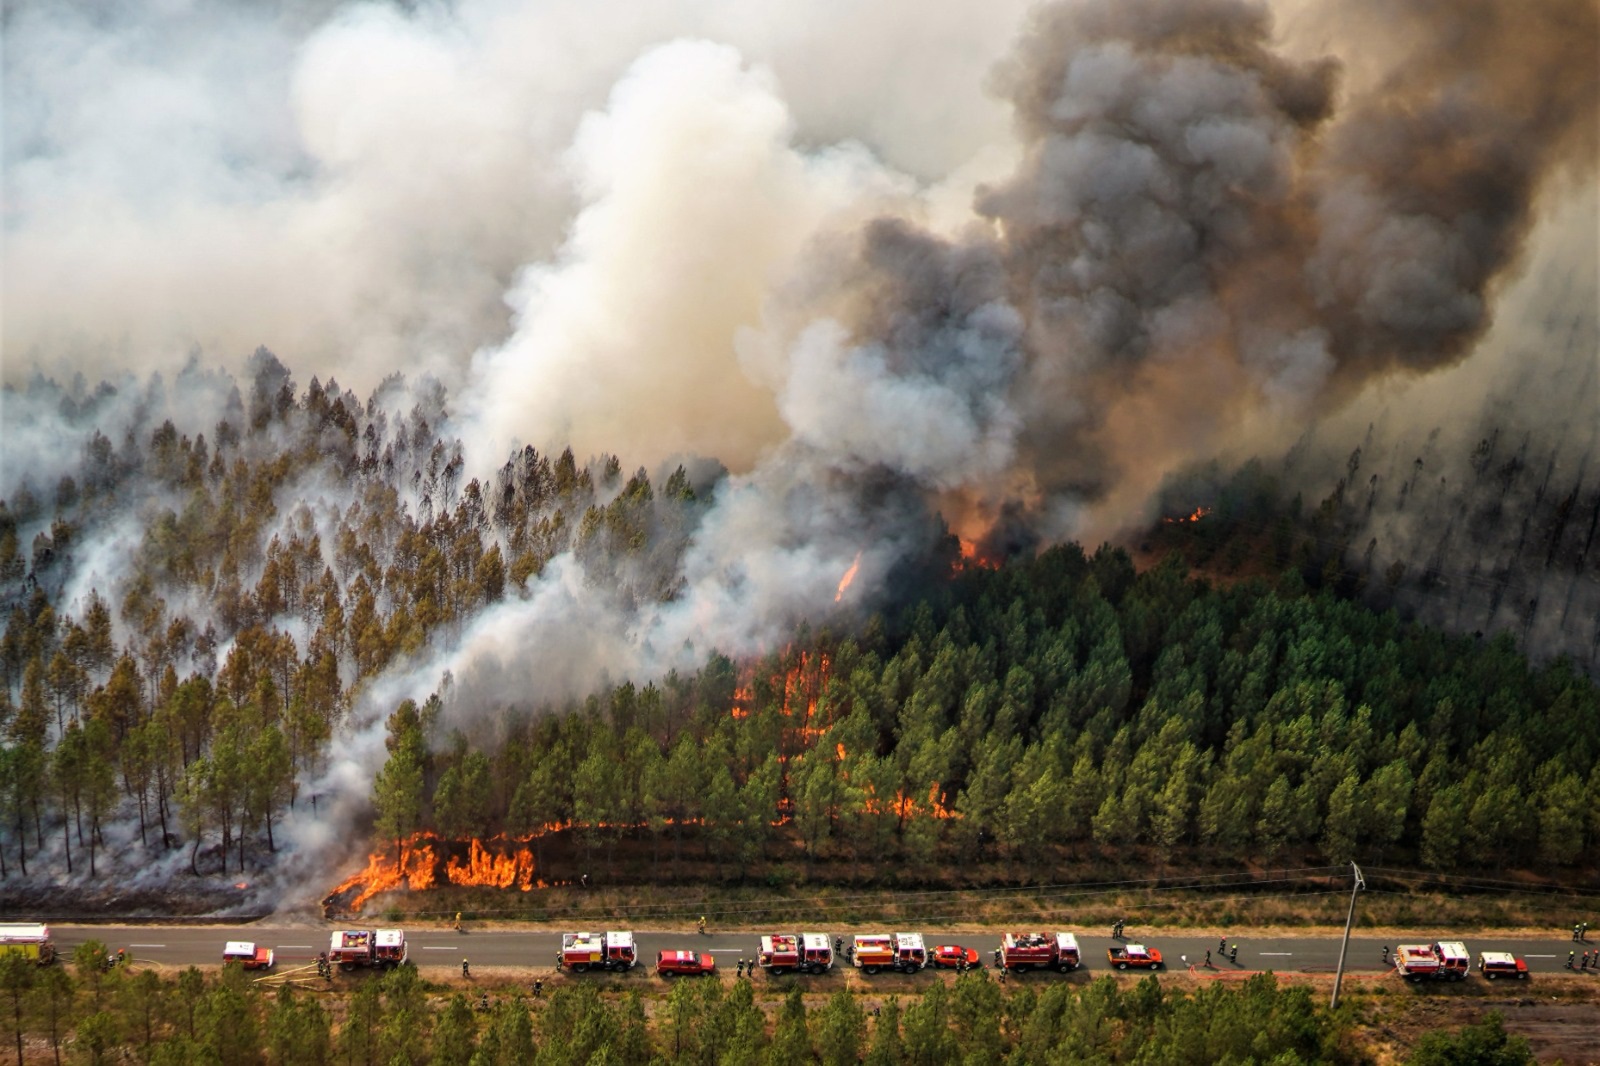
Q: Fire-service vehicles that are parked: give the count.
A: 12